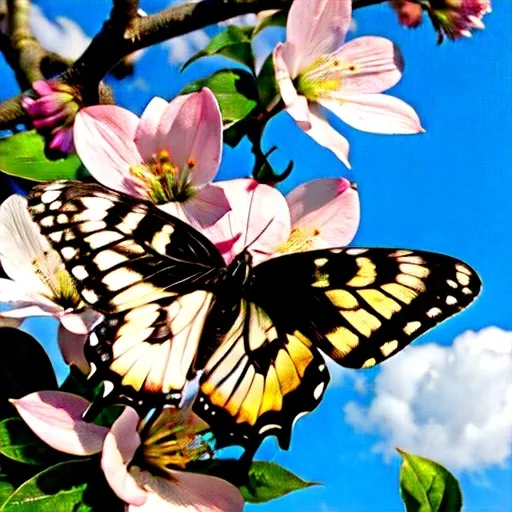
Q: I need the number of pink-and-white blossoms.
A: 5